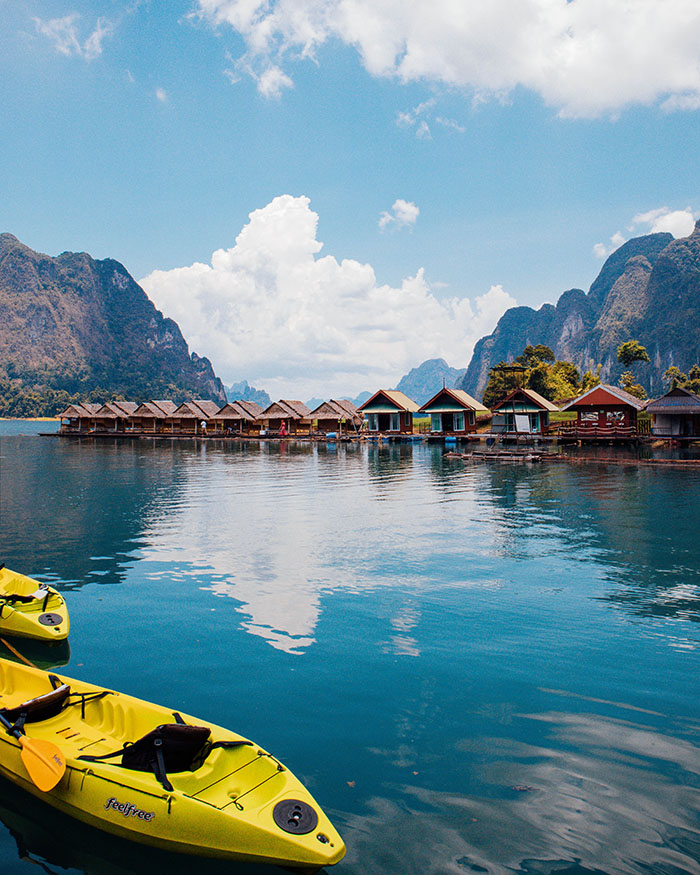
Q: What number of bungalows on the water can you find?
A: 12